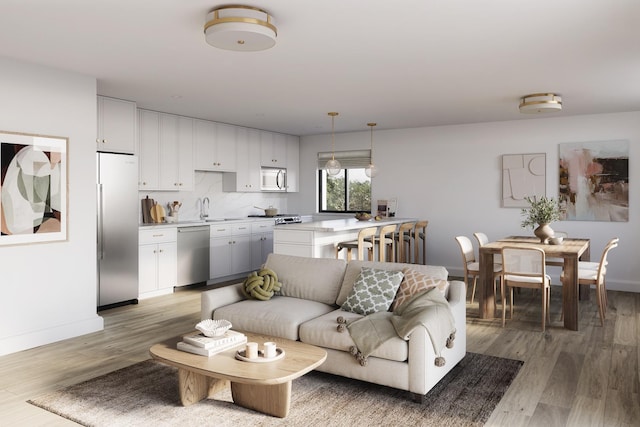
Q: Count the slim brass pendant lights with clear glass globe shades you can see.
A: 2